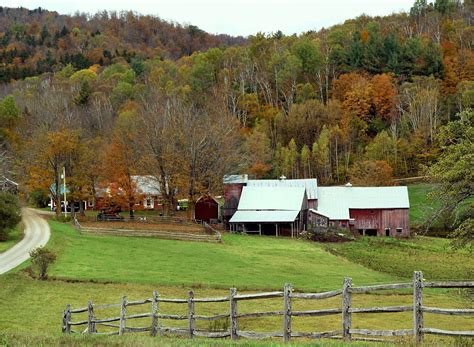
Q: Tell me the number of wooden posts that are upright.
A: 9